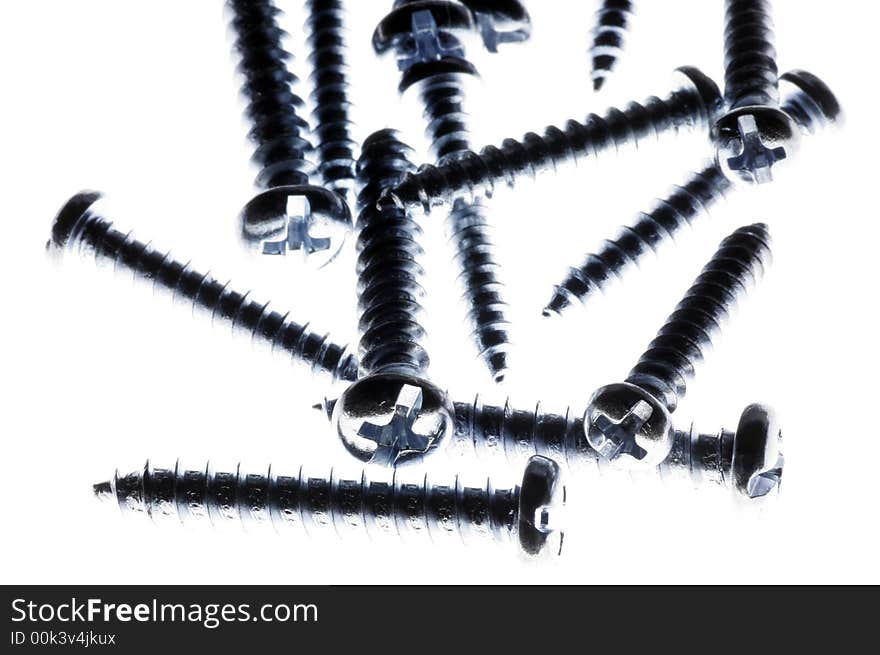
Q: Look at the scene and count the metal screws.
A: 14